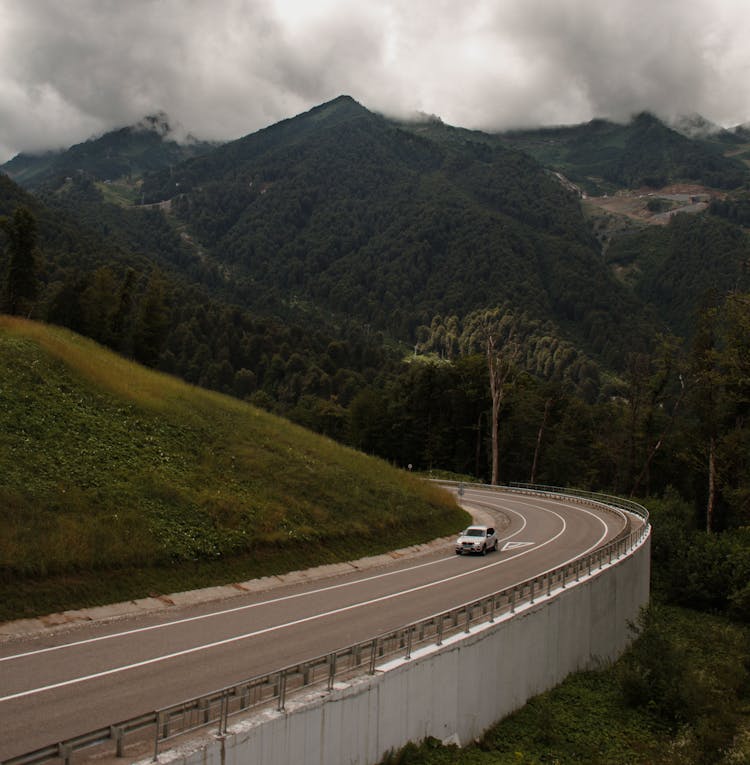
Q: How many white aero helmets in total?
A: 0